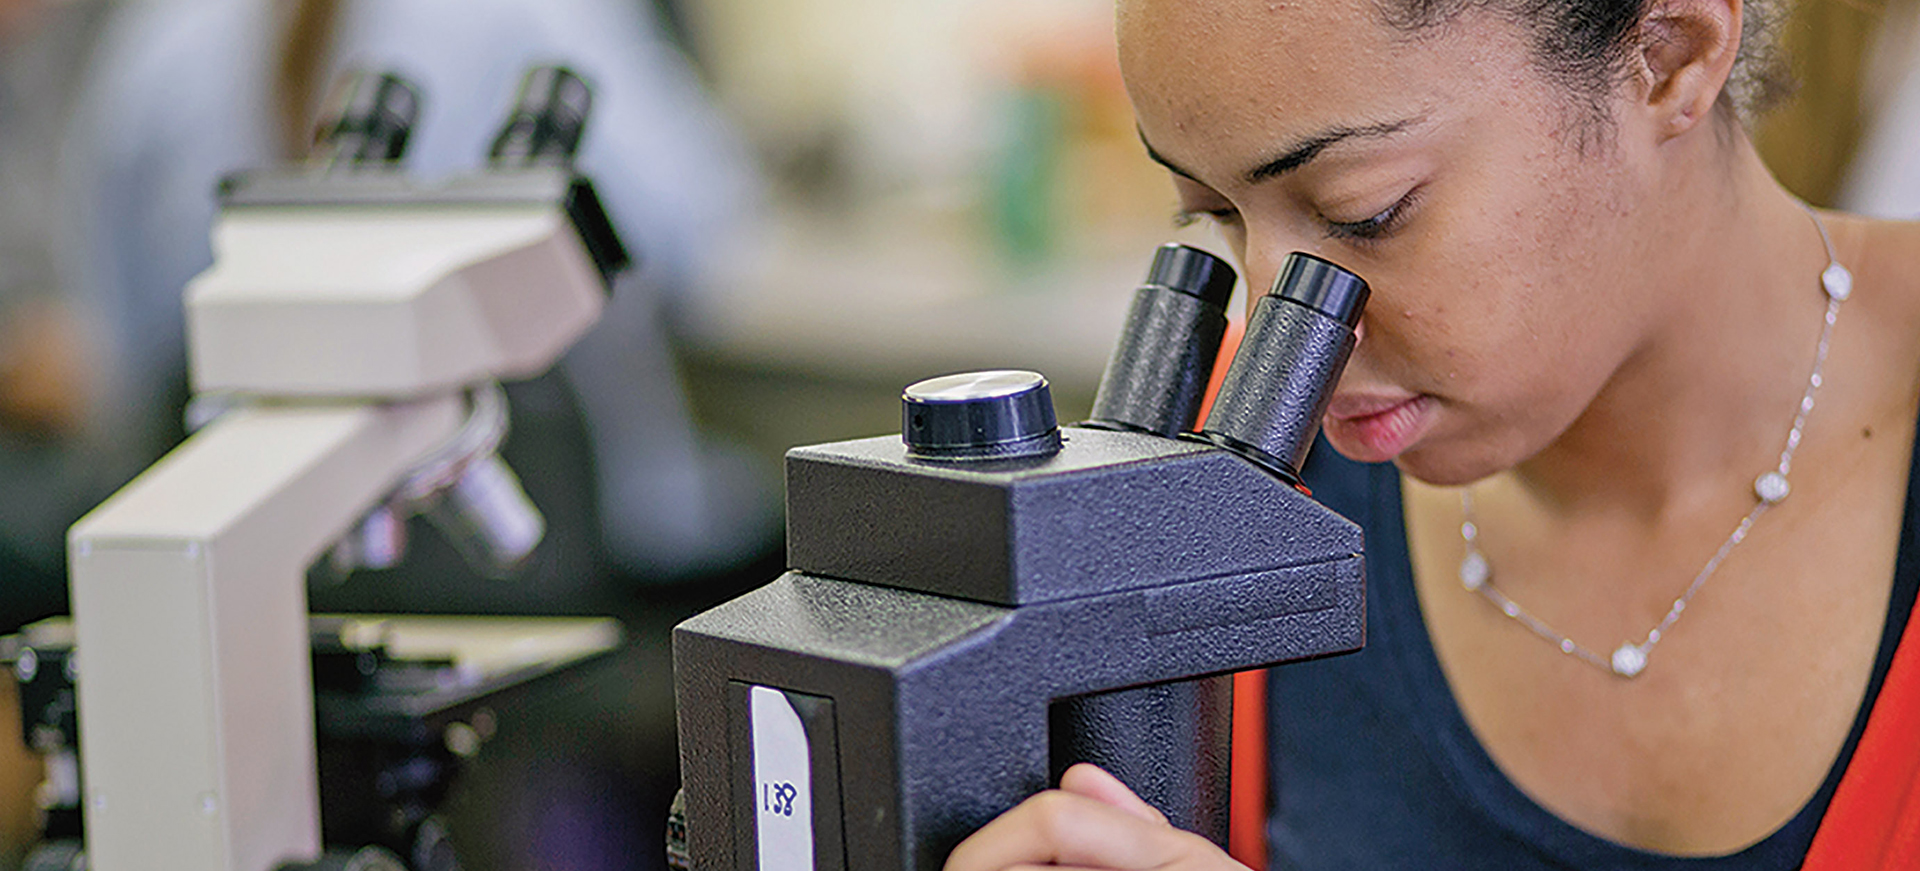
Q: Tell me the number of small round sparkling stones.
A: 4